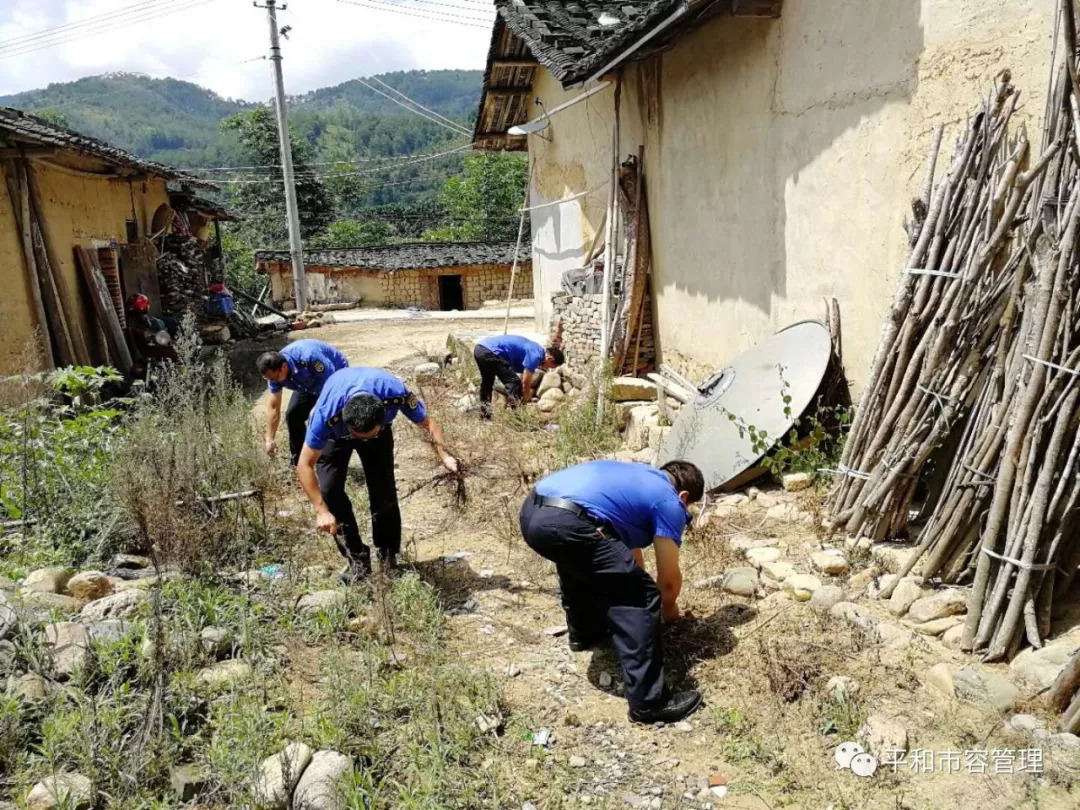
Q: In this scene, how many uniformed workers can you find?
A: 4